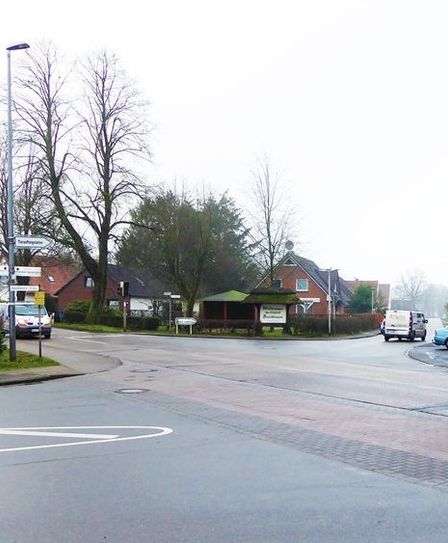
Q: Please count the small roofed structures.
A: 2